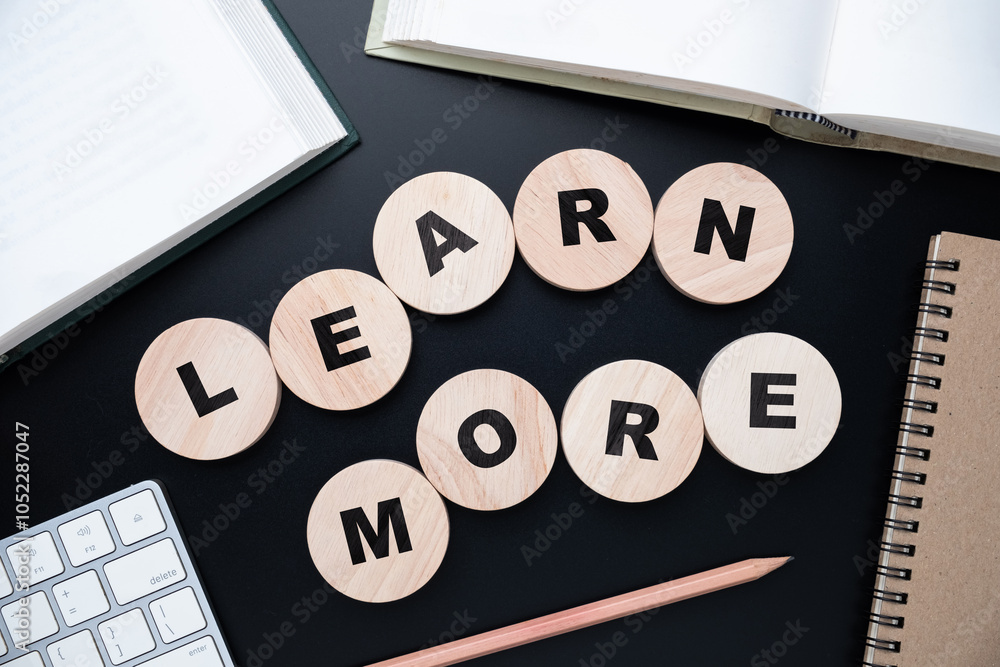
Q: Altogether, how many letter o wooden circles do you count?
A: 1